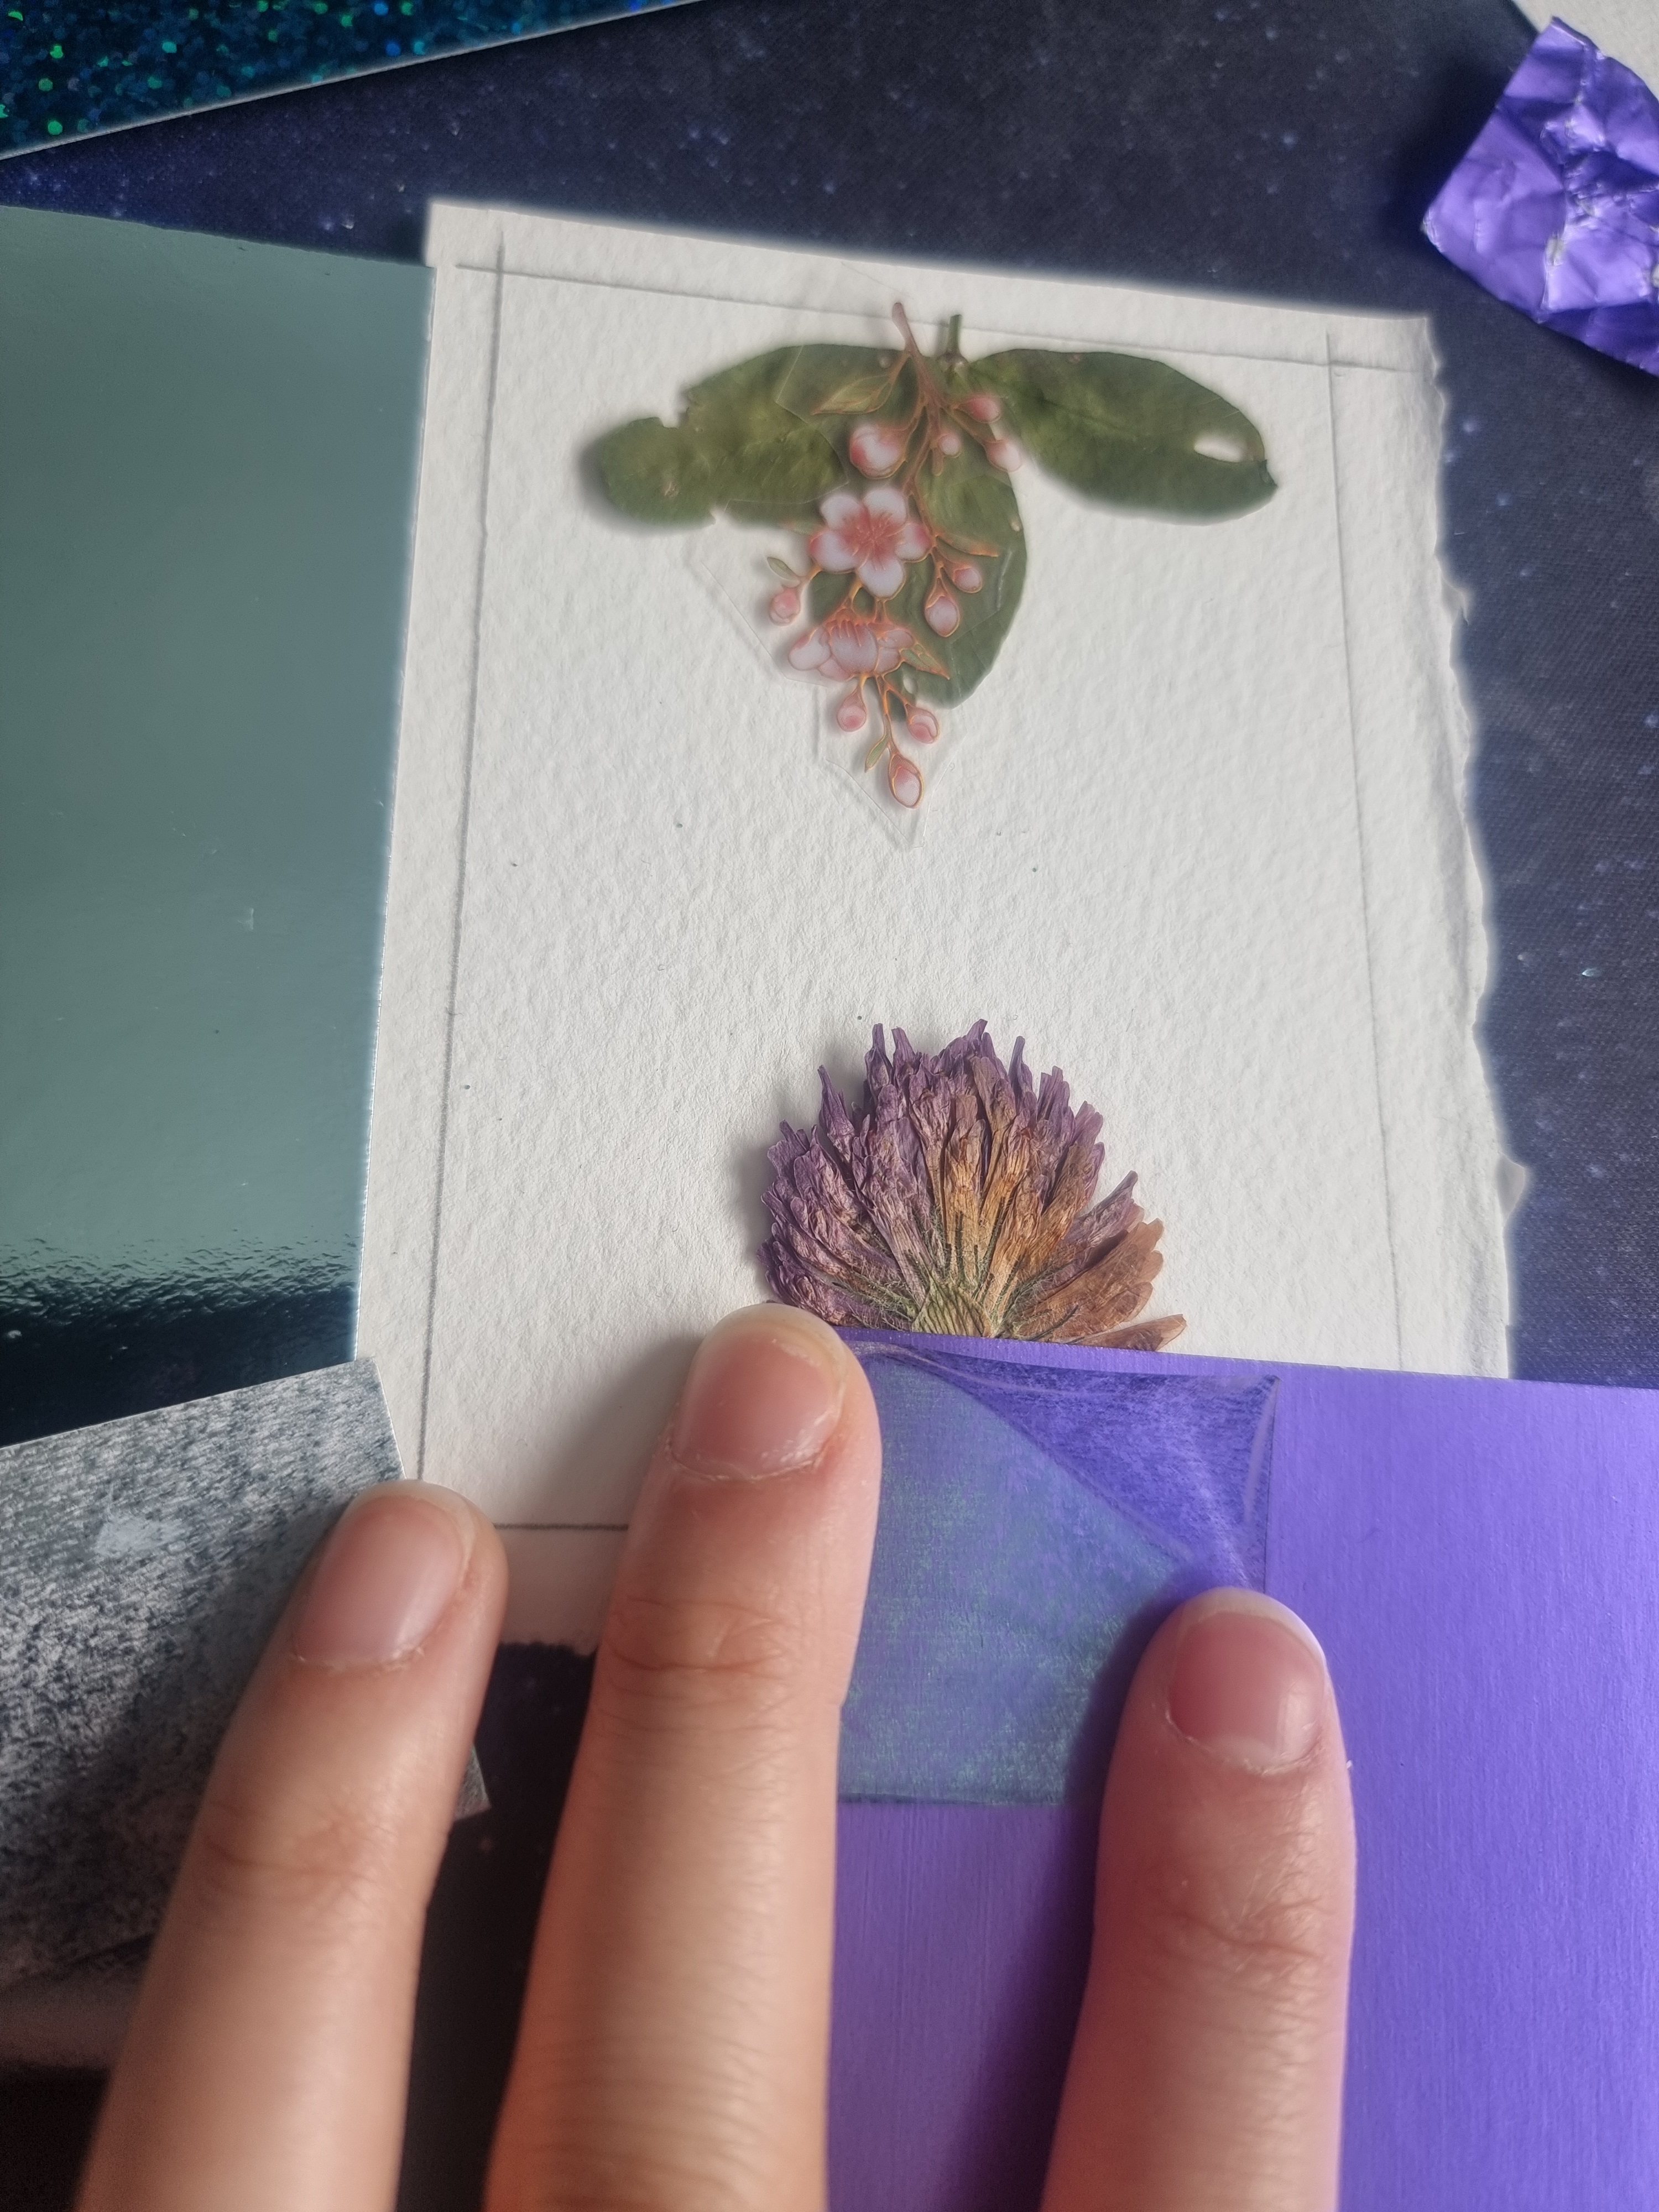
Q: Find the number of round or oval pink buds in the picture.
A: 10